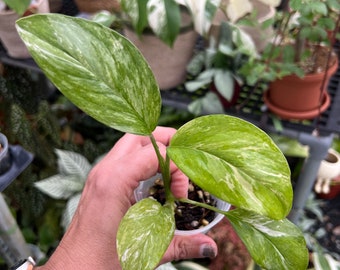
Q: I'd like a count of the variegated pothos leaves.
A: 4